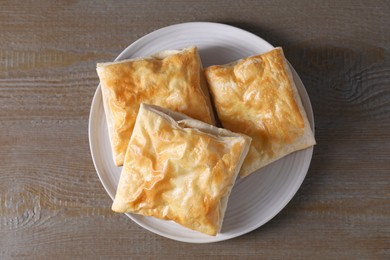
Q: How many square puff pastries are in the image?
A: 3